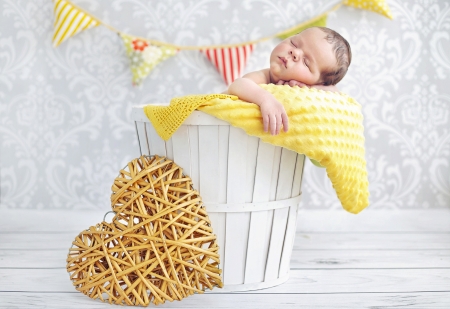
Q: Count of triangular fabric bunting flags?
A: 5